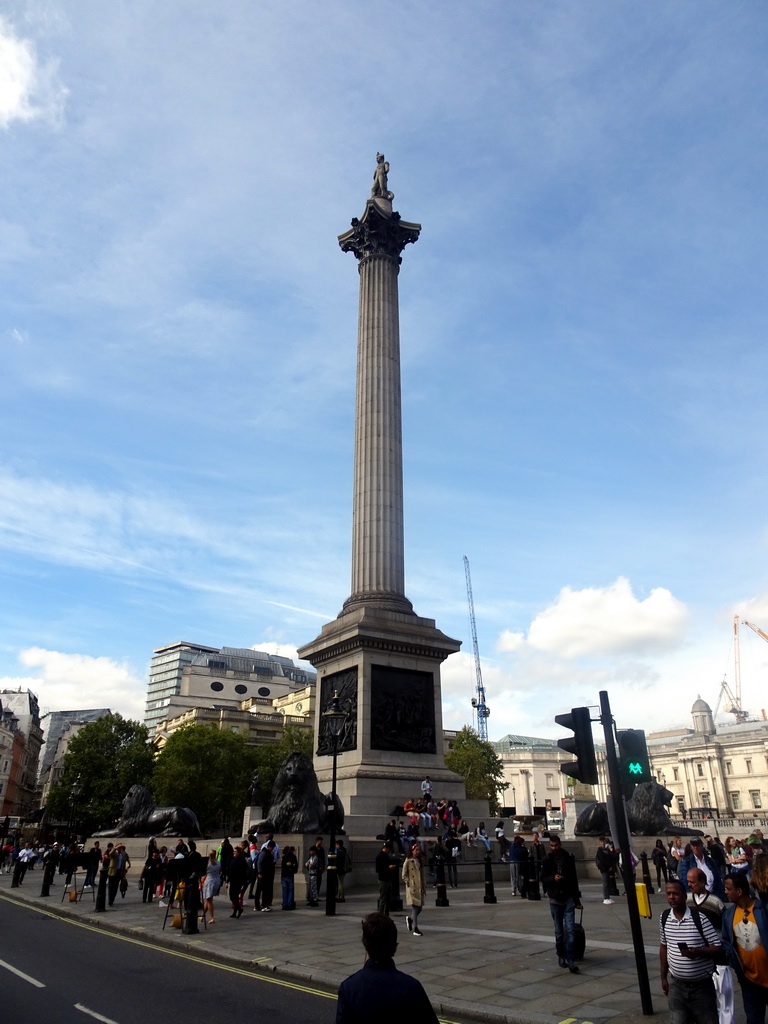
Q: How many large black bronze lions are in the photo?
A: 3